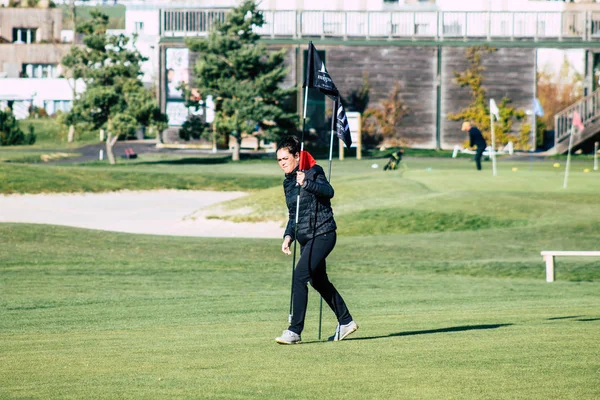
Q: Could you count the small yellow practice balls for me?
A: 3